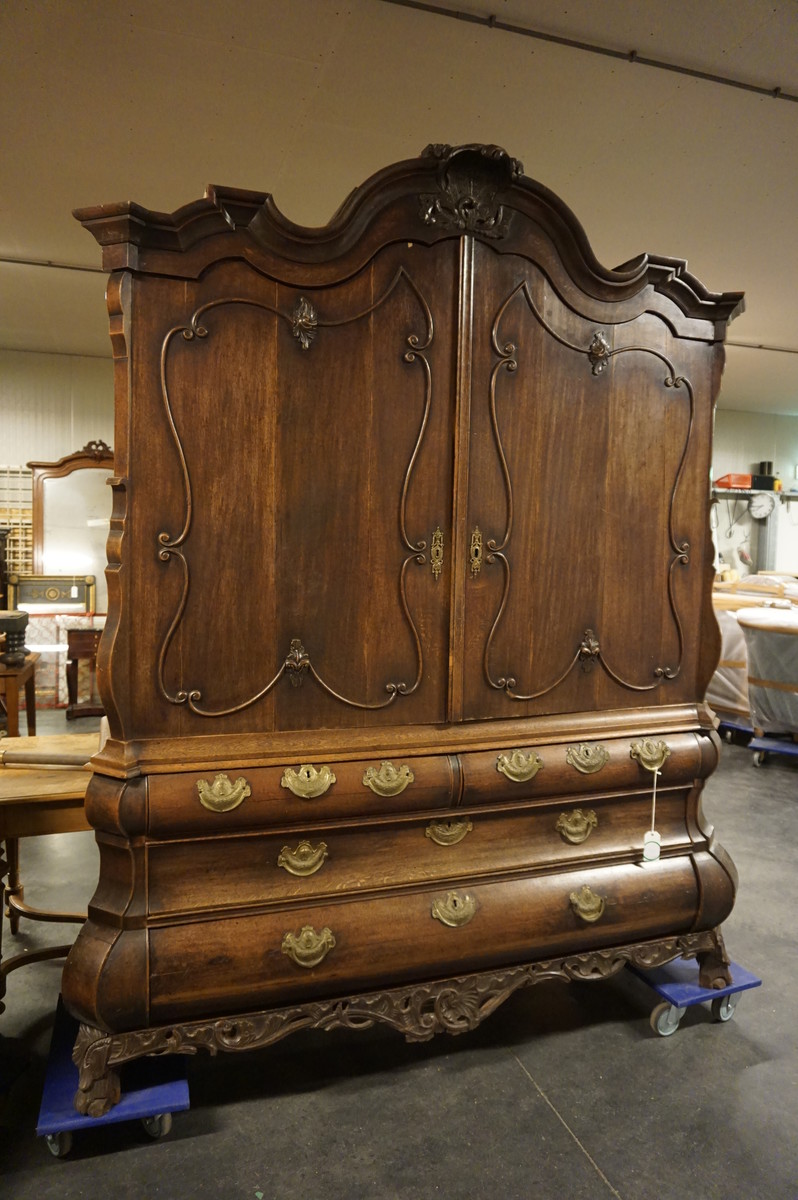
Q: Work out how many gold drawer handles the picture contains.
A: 12